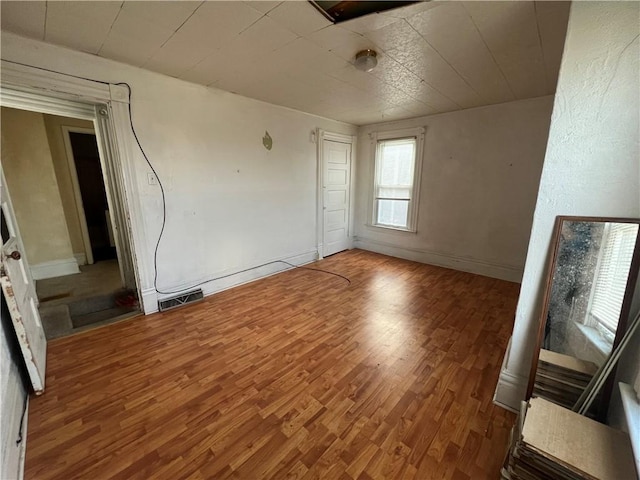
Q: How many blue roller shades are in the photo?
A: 0